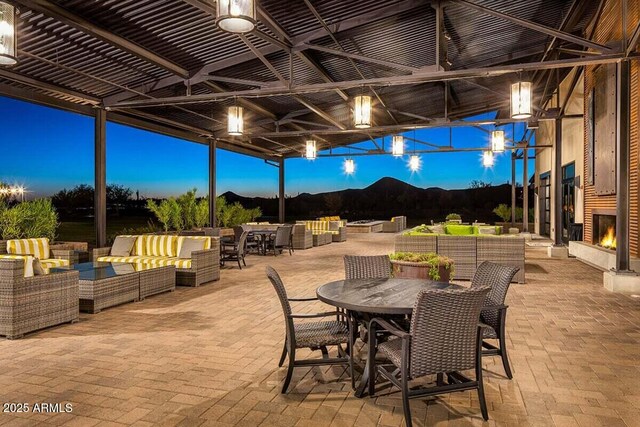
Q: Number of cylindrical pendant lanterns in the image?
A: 11